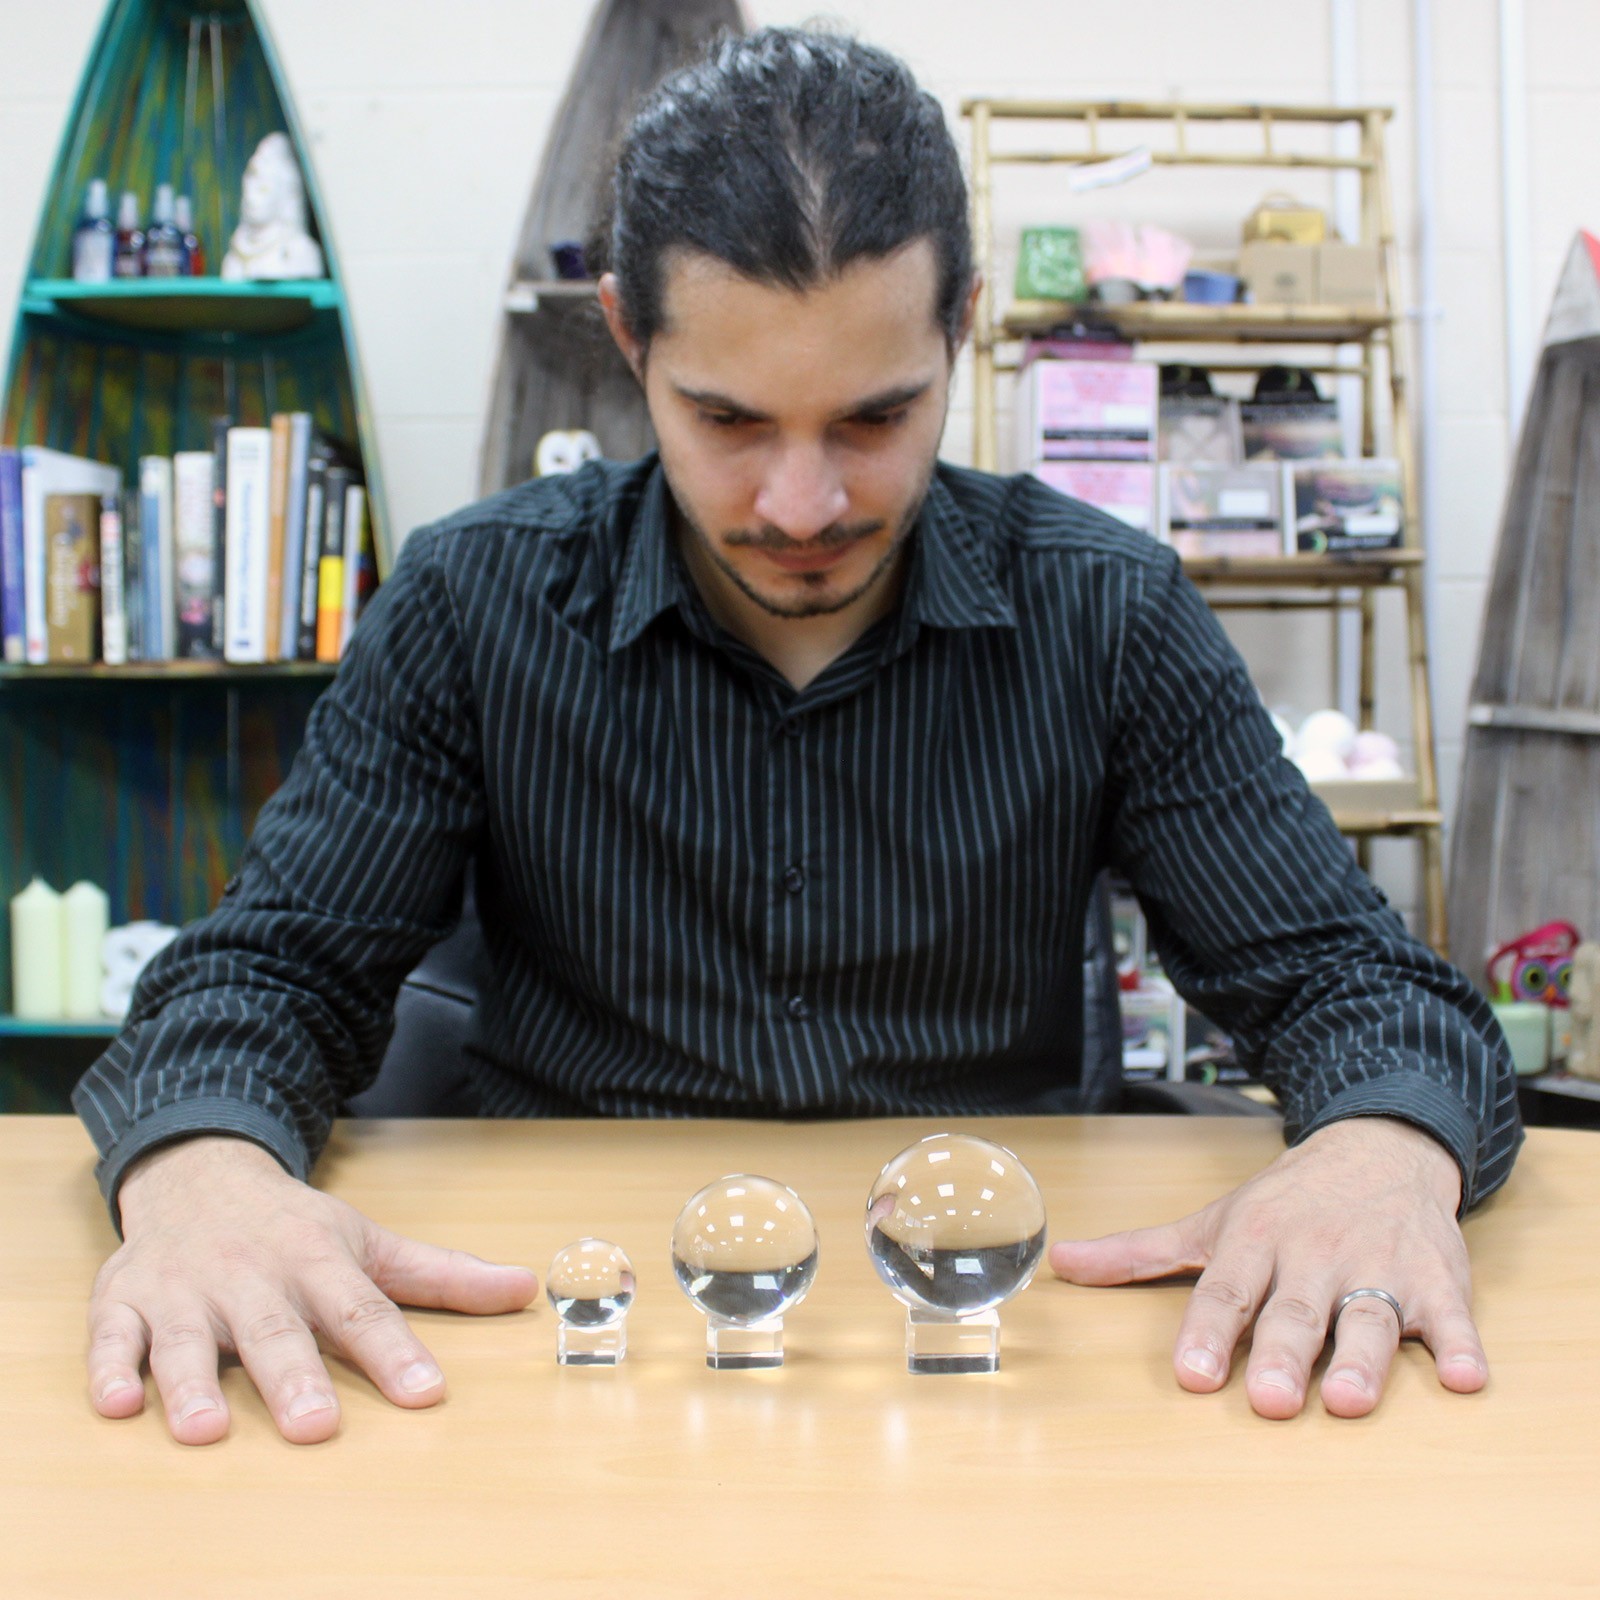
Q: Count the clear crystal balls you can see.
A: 3